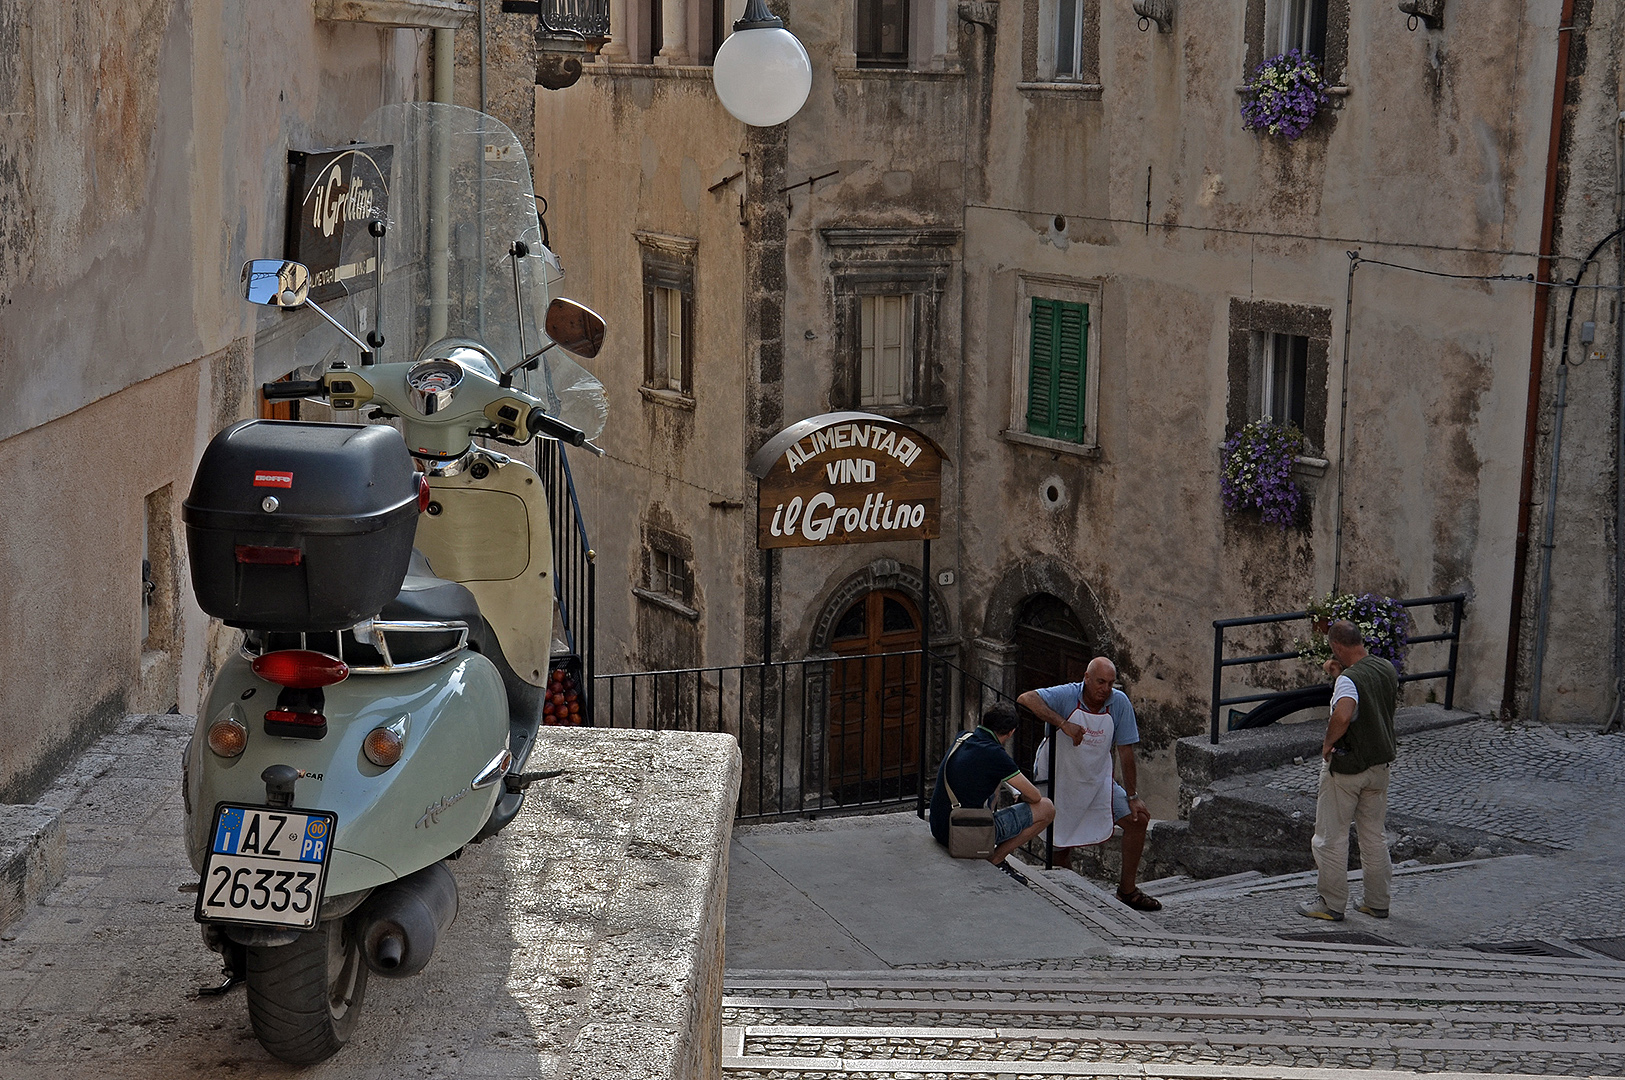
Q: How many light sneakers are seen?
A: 2